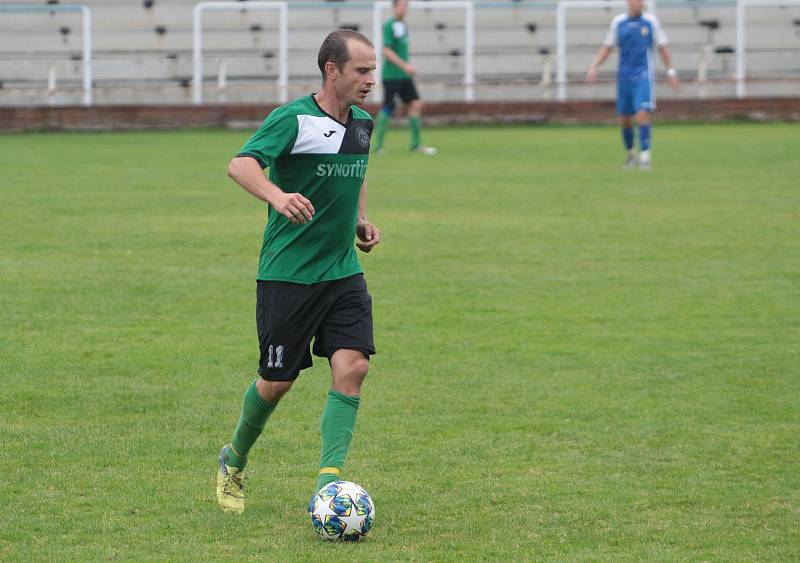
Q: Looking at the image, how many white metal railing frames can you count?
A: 5